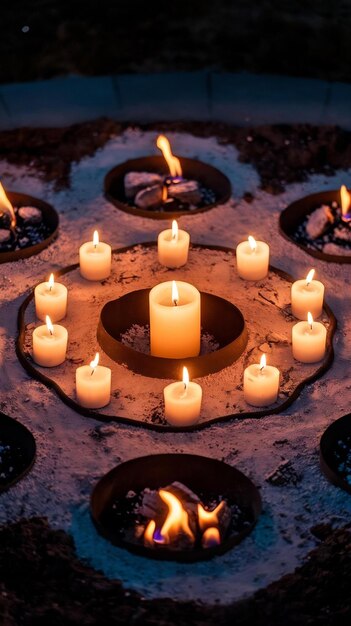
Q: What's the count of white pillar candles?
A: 11